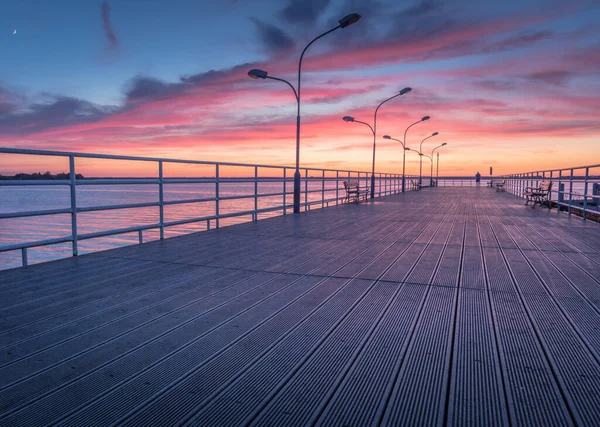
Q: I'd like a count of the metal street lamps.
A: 5